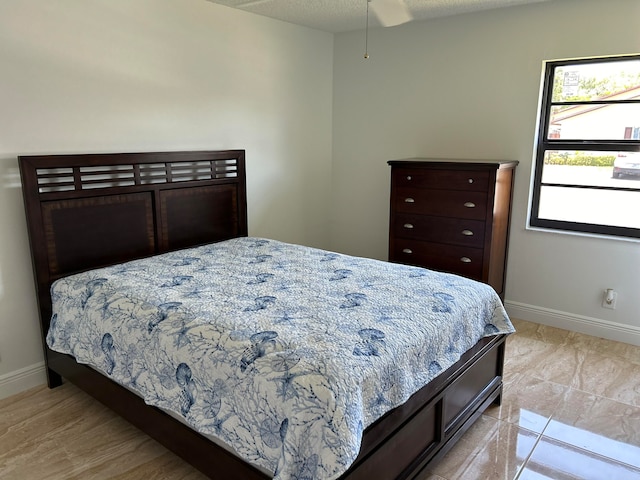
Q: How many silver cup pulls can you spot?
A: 6